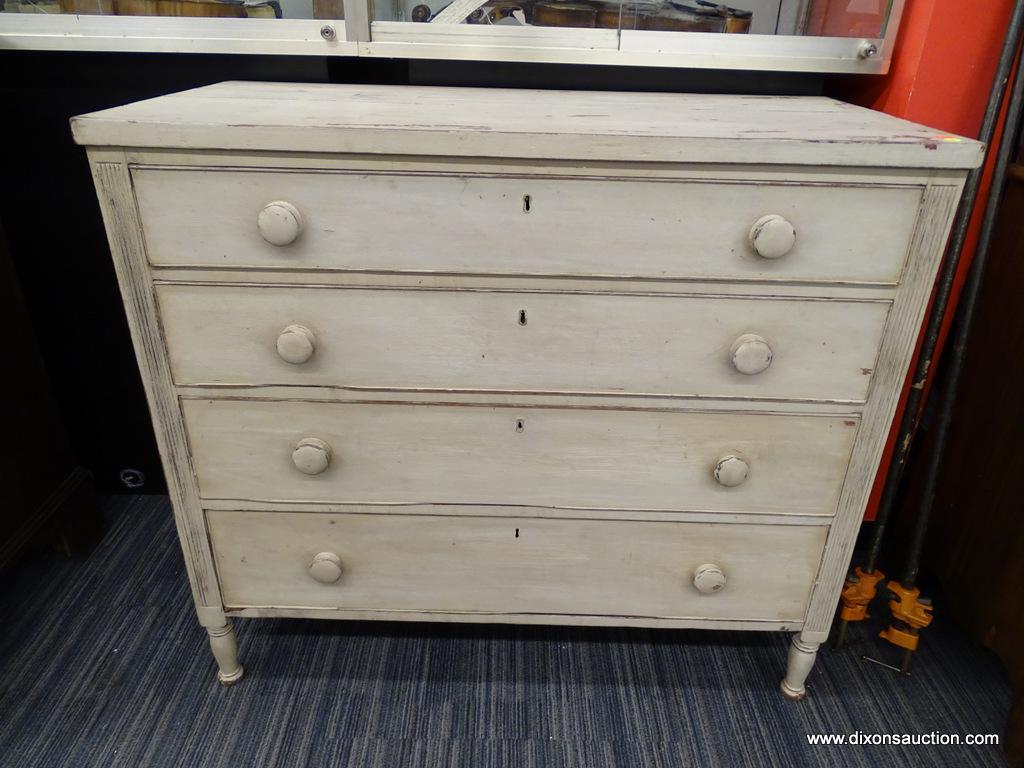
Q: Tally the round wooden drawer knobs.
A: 8